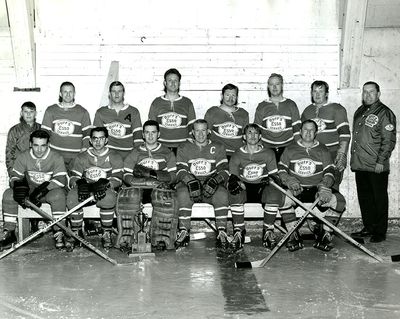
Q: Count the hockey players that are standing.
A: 6